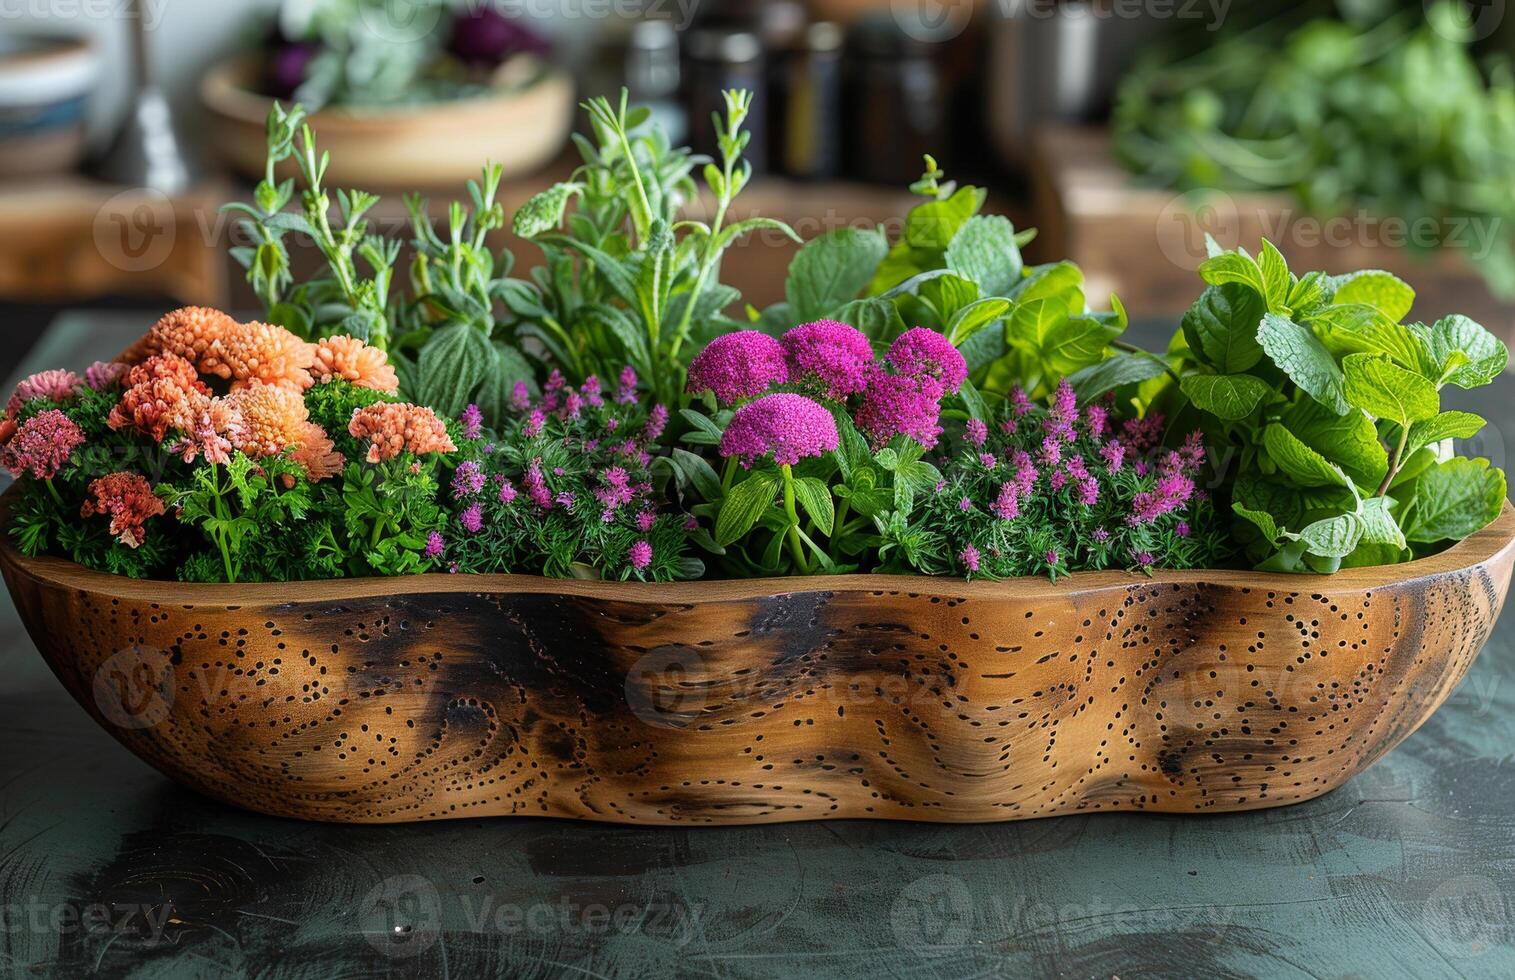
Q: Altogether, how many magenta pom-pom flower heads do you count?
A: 5